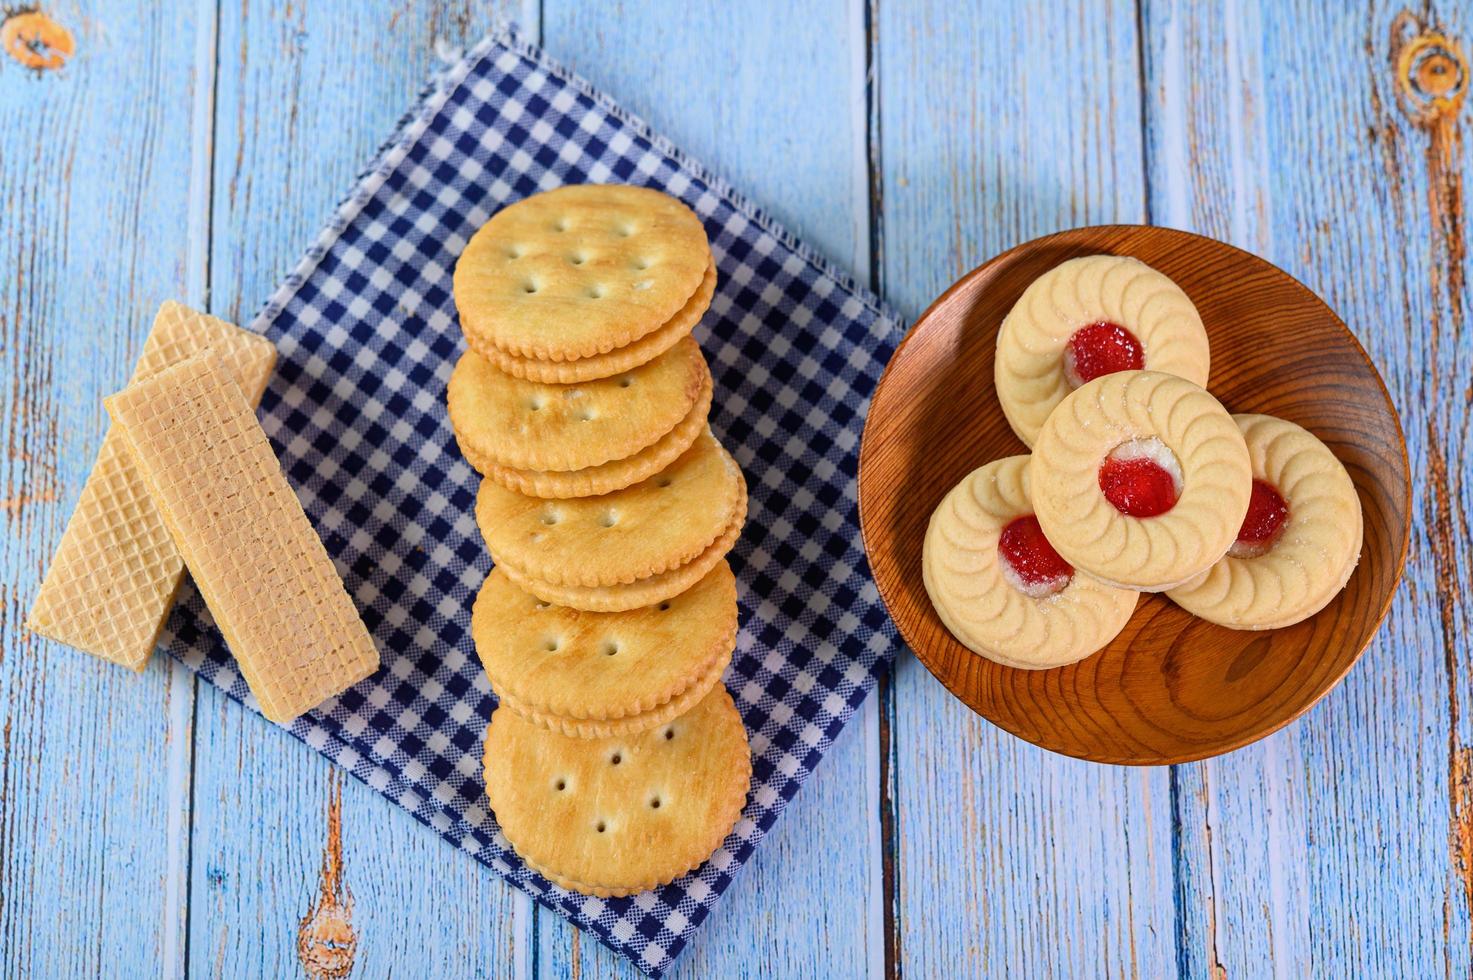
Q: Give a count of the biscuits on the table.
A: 11